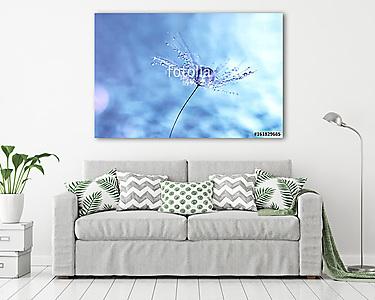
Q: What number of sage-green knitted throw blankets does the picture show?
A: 1